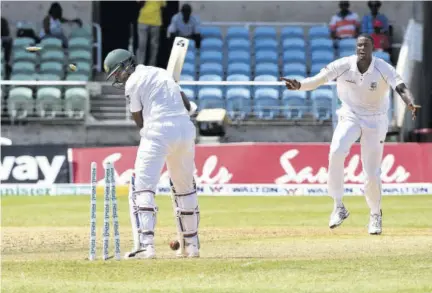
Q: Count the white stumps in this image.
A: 3